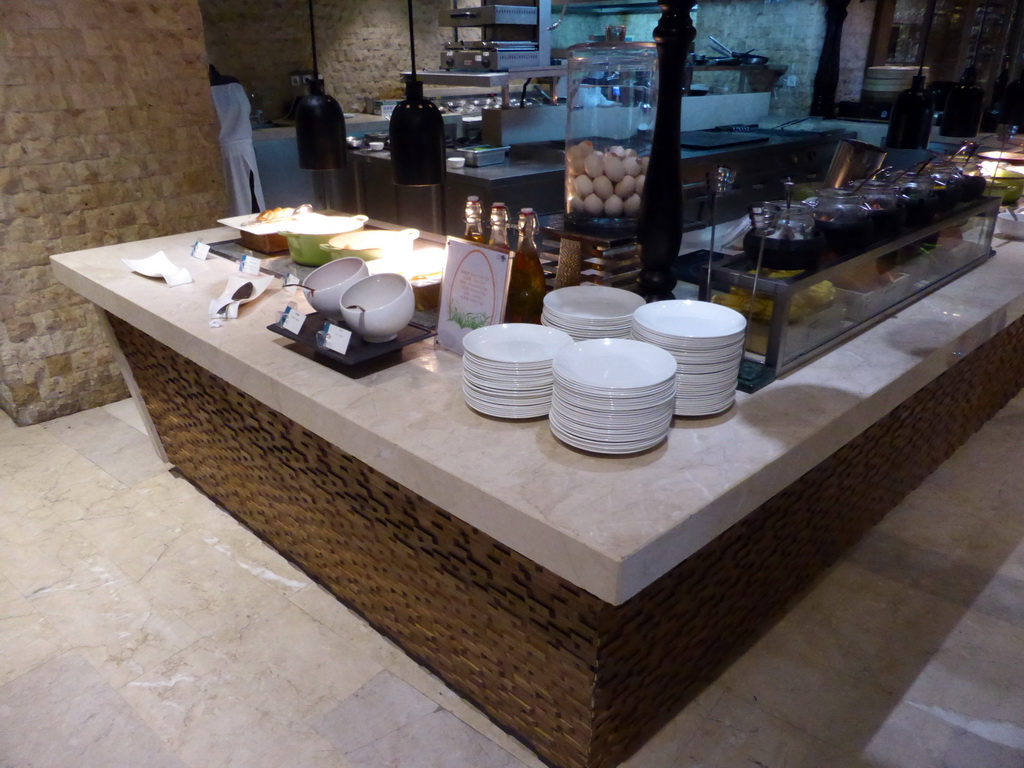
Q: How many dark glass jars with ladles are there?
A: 6